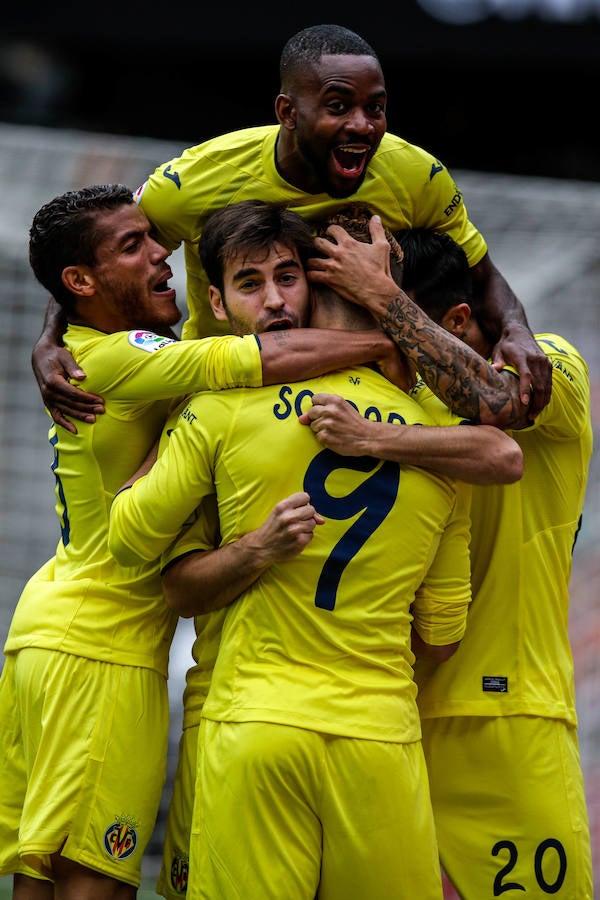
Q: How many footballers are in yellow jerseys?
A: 5